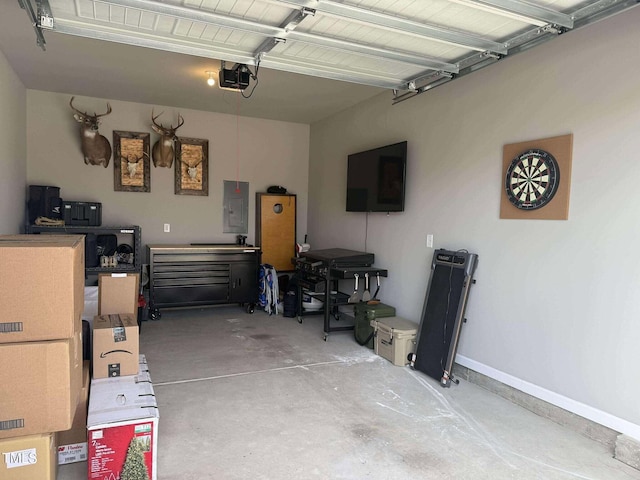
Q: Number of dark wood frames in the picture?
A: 2